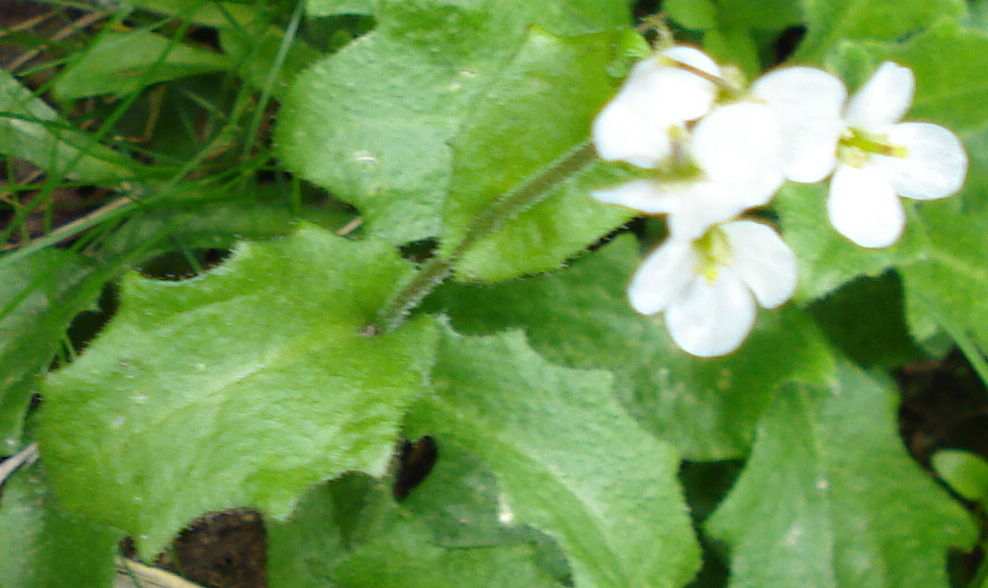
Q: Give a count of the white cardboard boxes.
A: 0